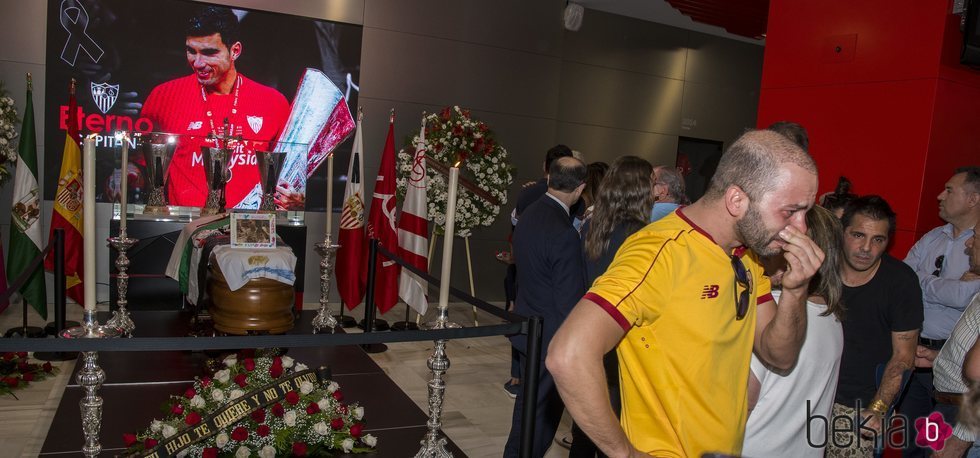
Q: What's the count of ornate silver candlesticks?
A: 4